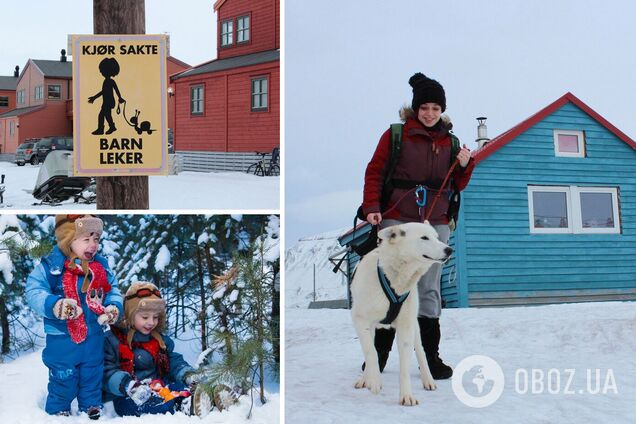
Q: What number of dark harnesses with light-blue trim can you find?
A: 1